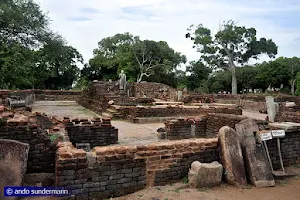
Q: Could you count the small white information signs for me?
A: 2